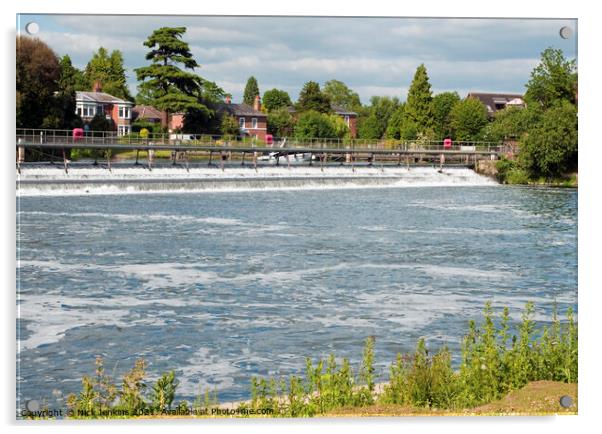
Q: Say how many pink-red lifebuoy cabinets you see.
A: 3